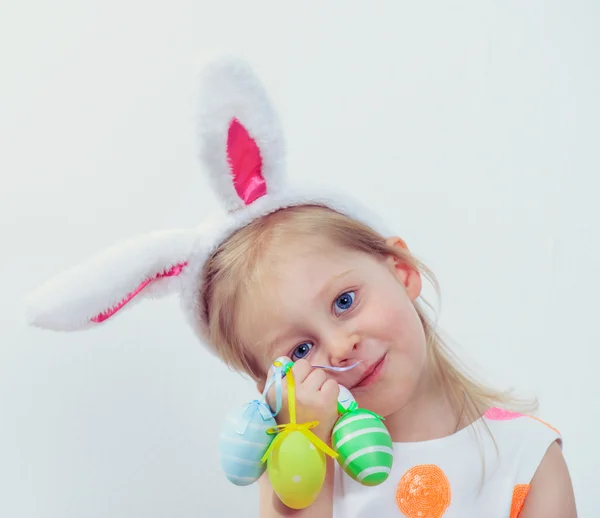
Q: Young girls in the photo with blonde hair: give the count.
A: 1